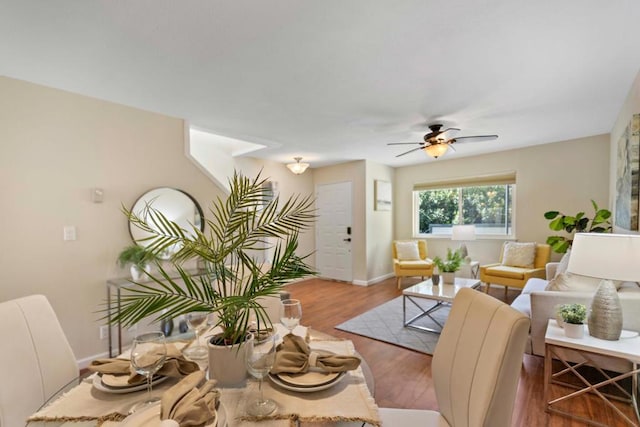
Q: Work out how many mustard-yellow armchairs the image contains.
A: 2